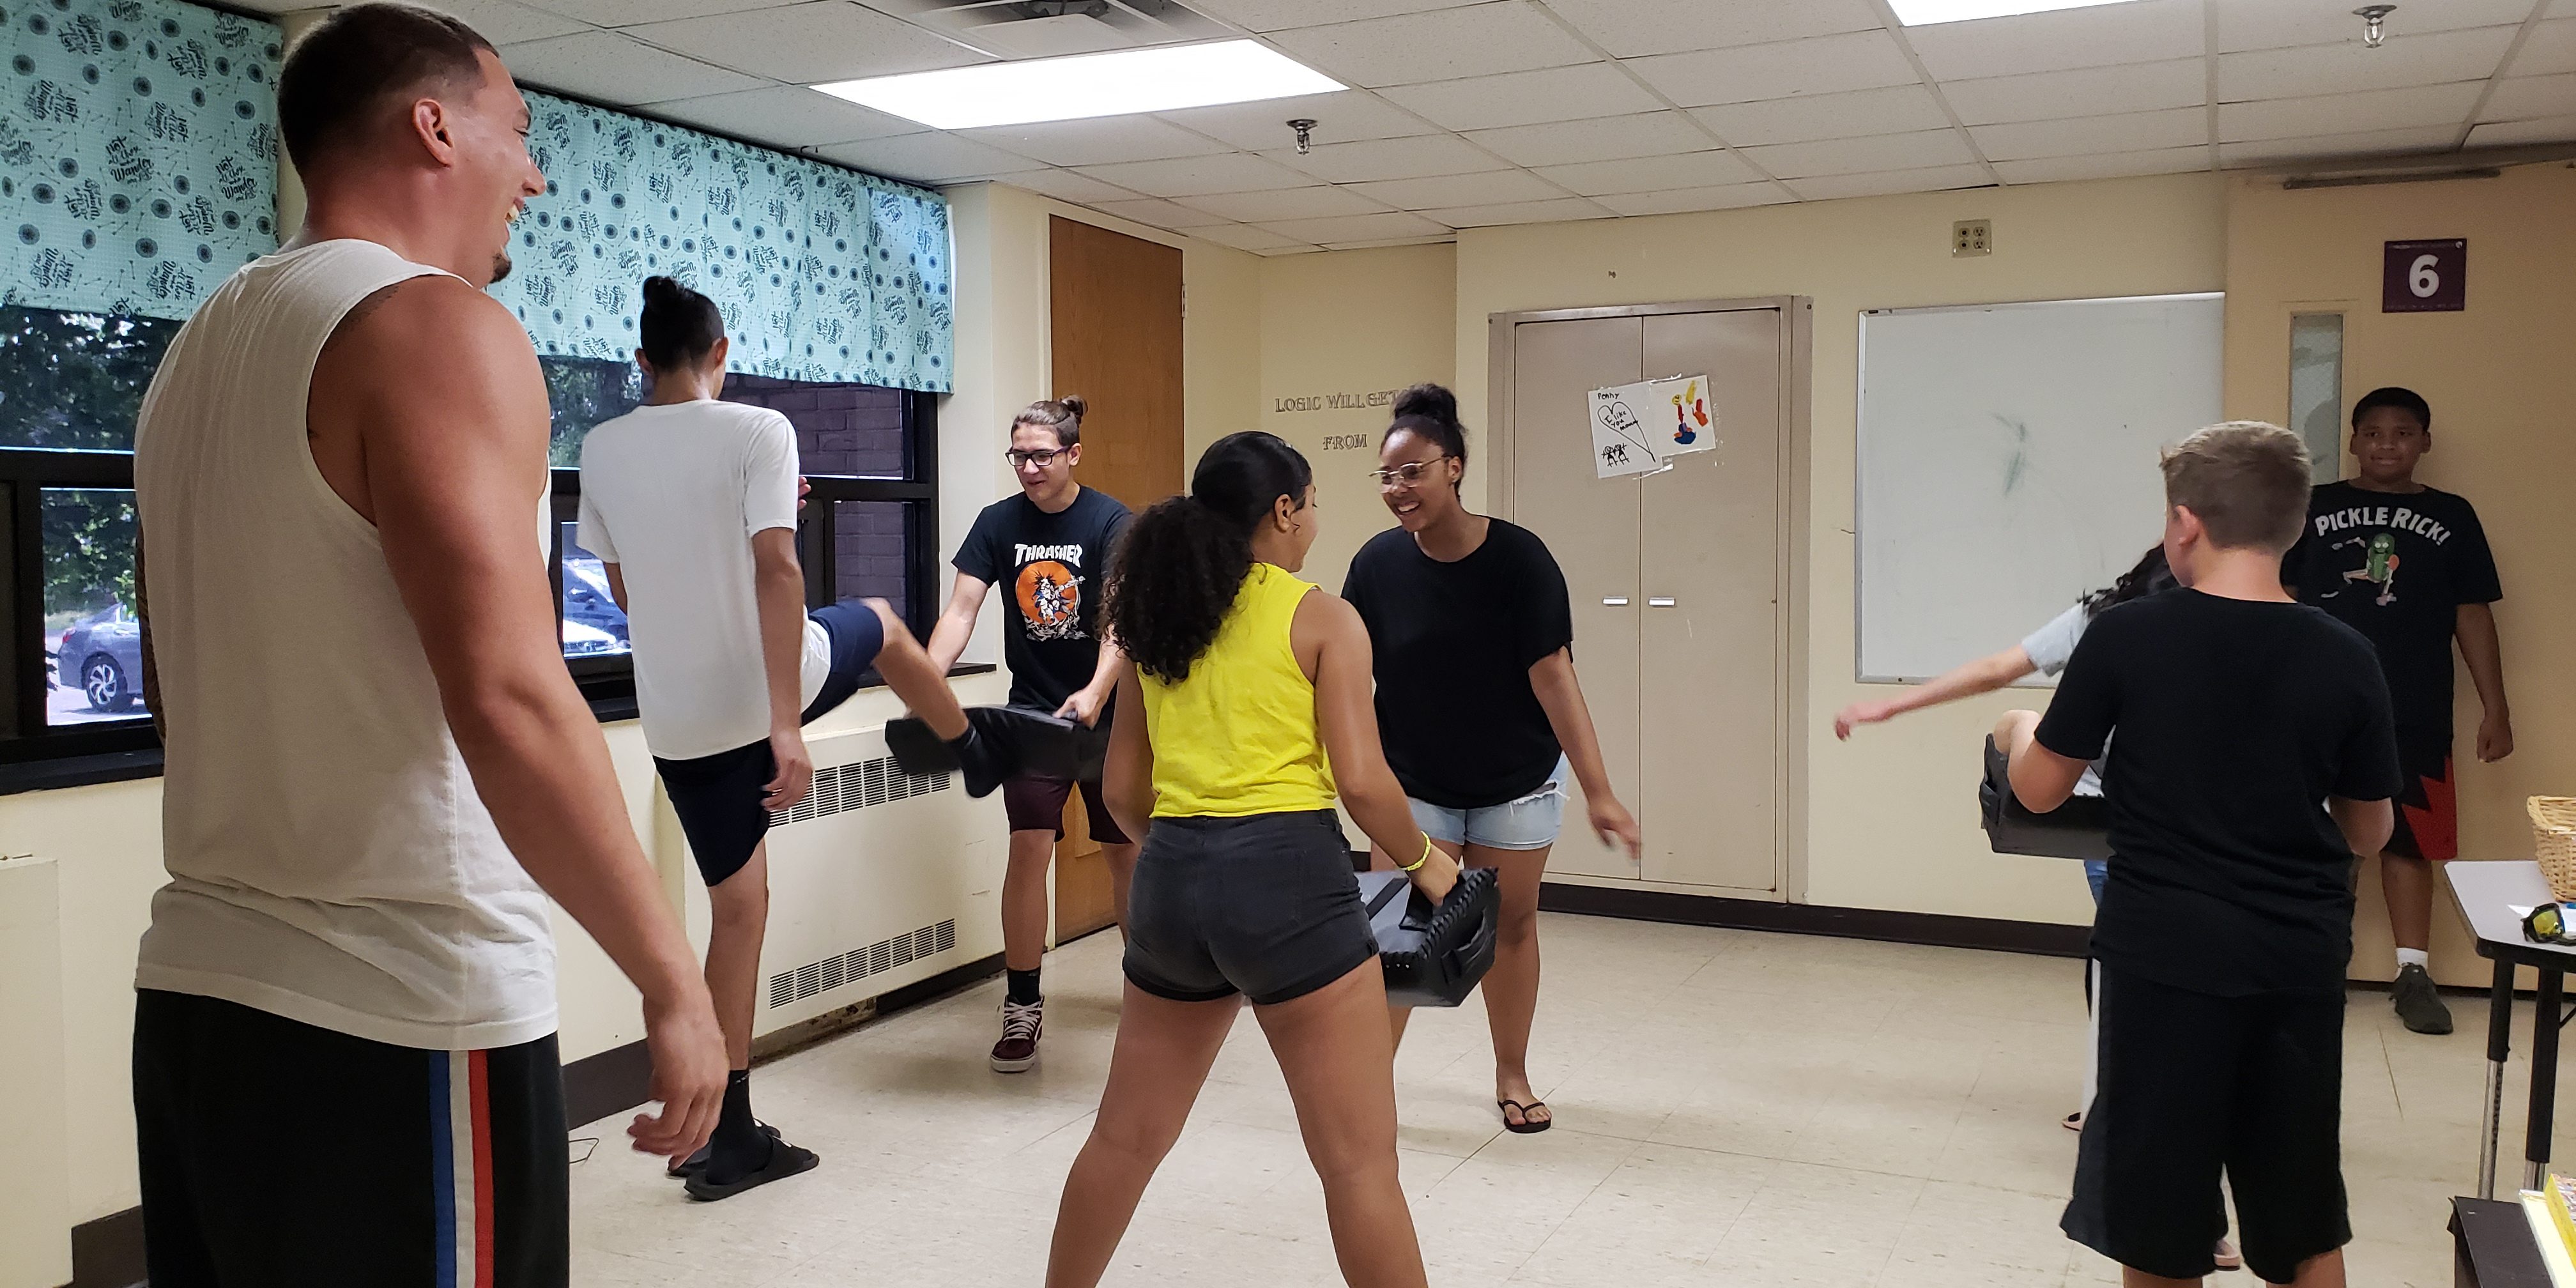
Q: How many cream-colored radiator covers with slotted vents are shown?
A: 1